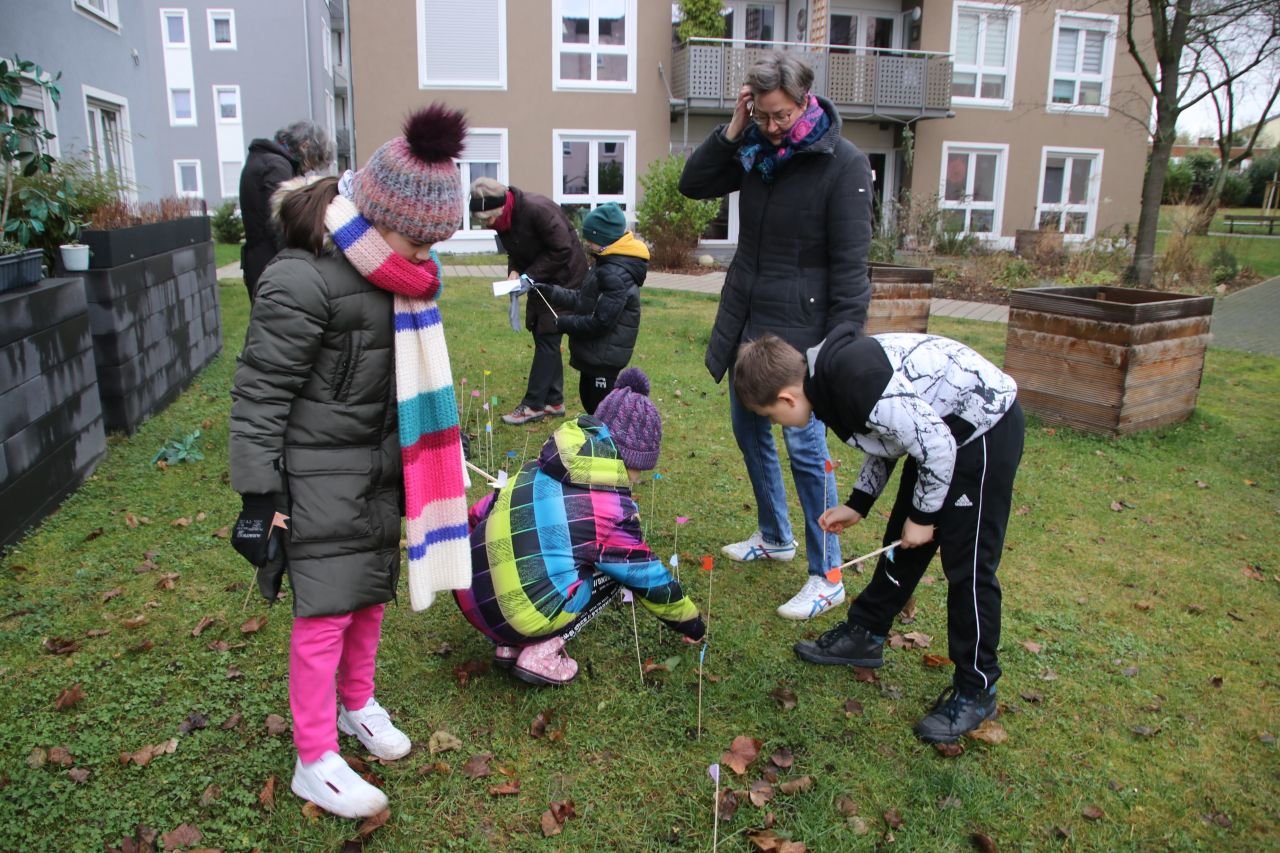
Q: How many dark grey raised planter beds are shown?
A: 2